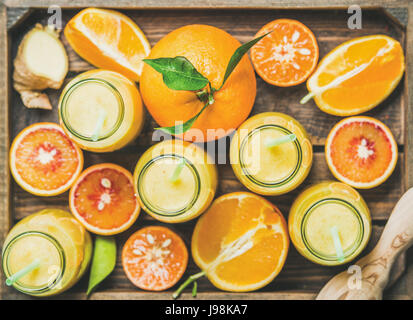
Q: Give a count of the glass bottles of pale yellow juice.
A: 5